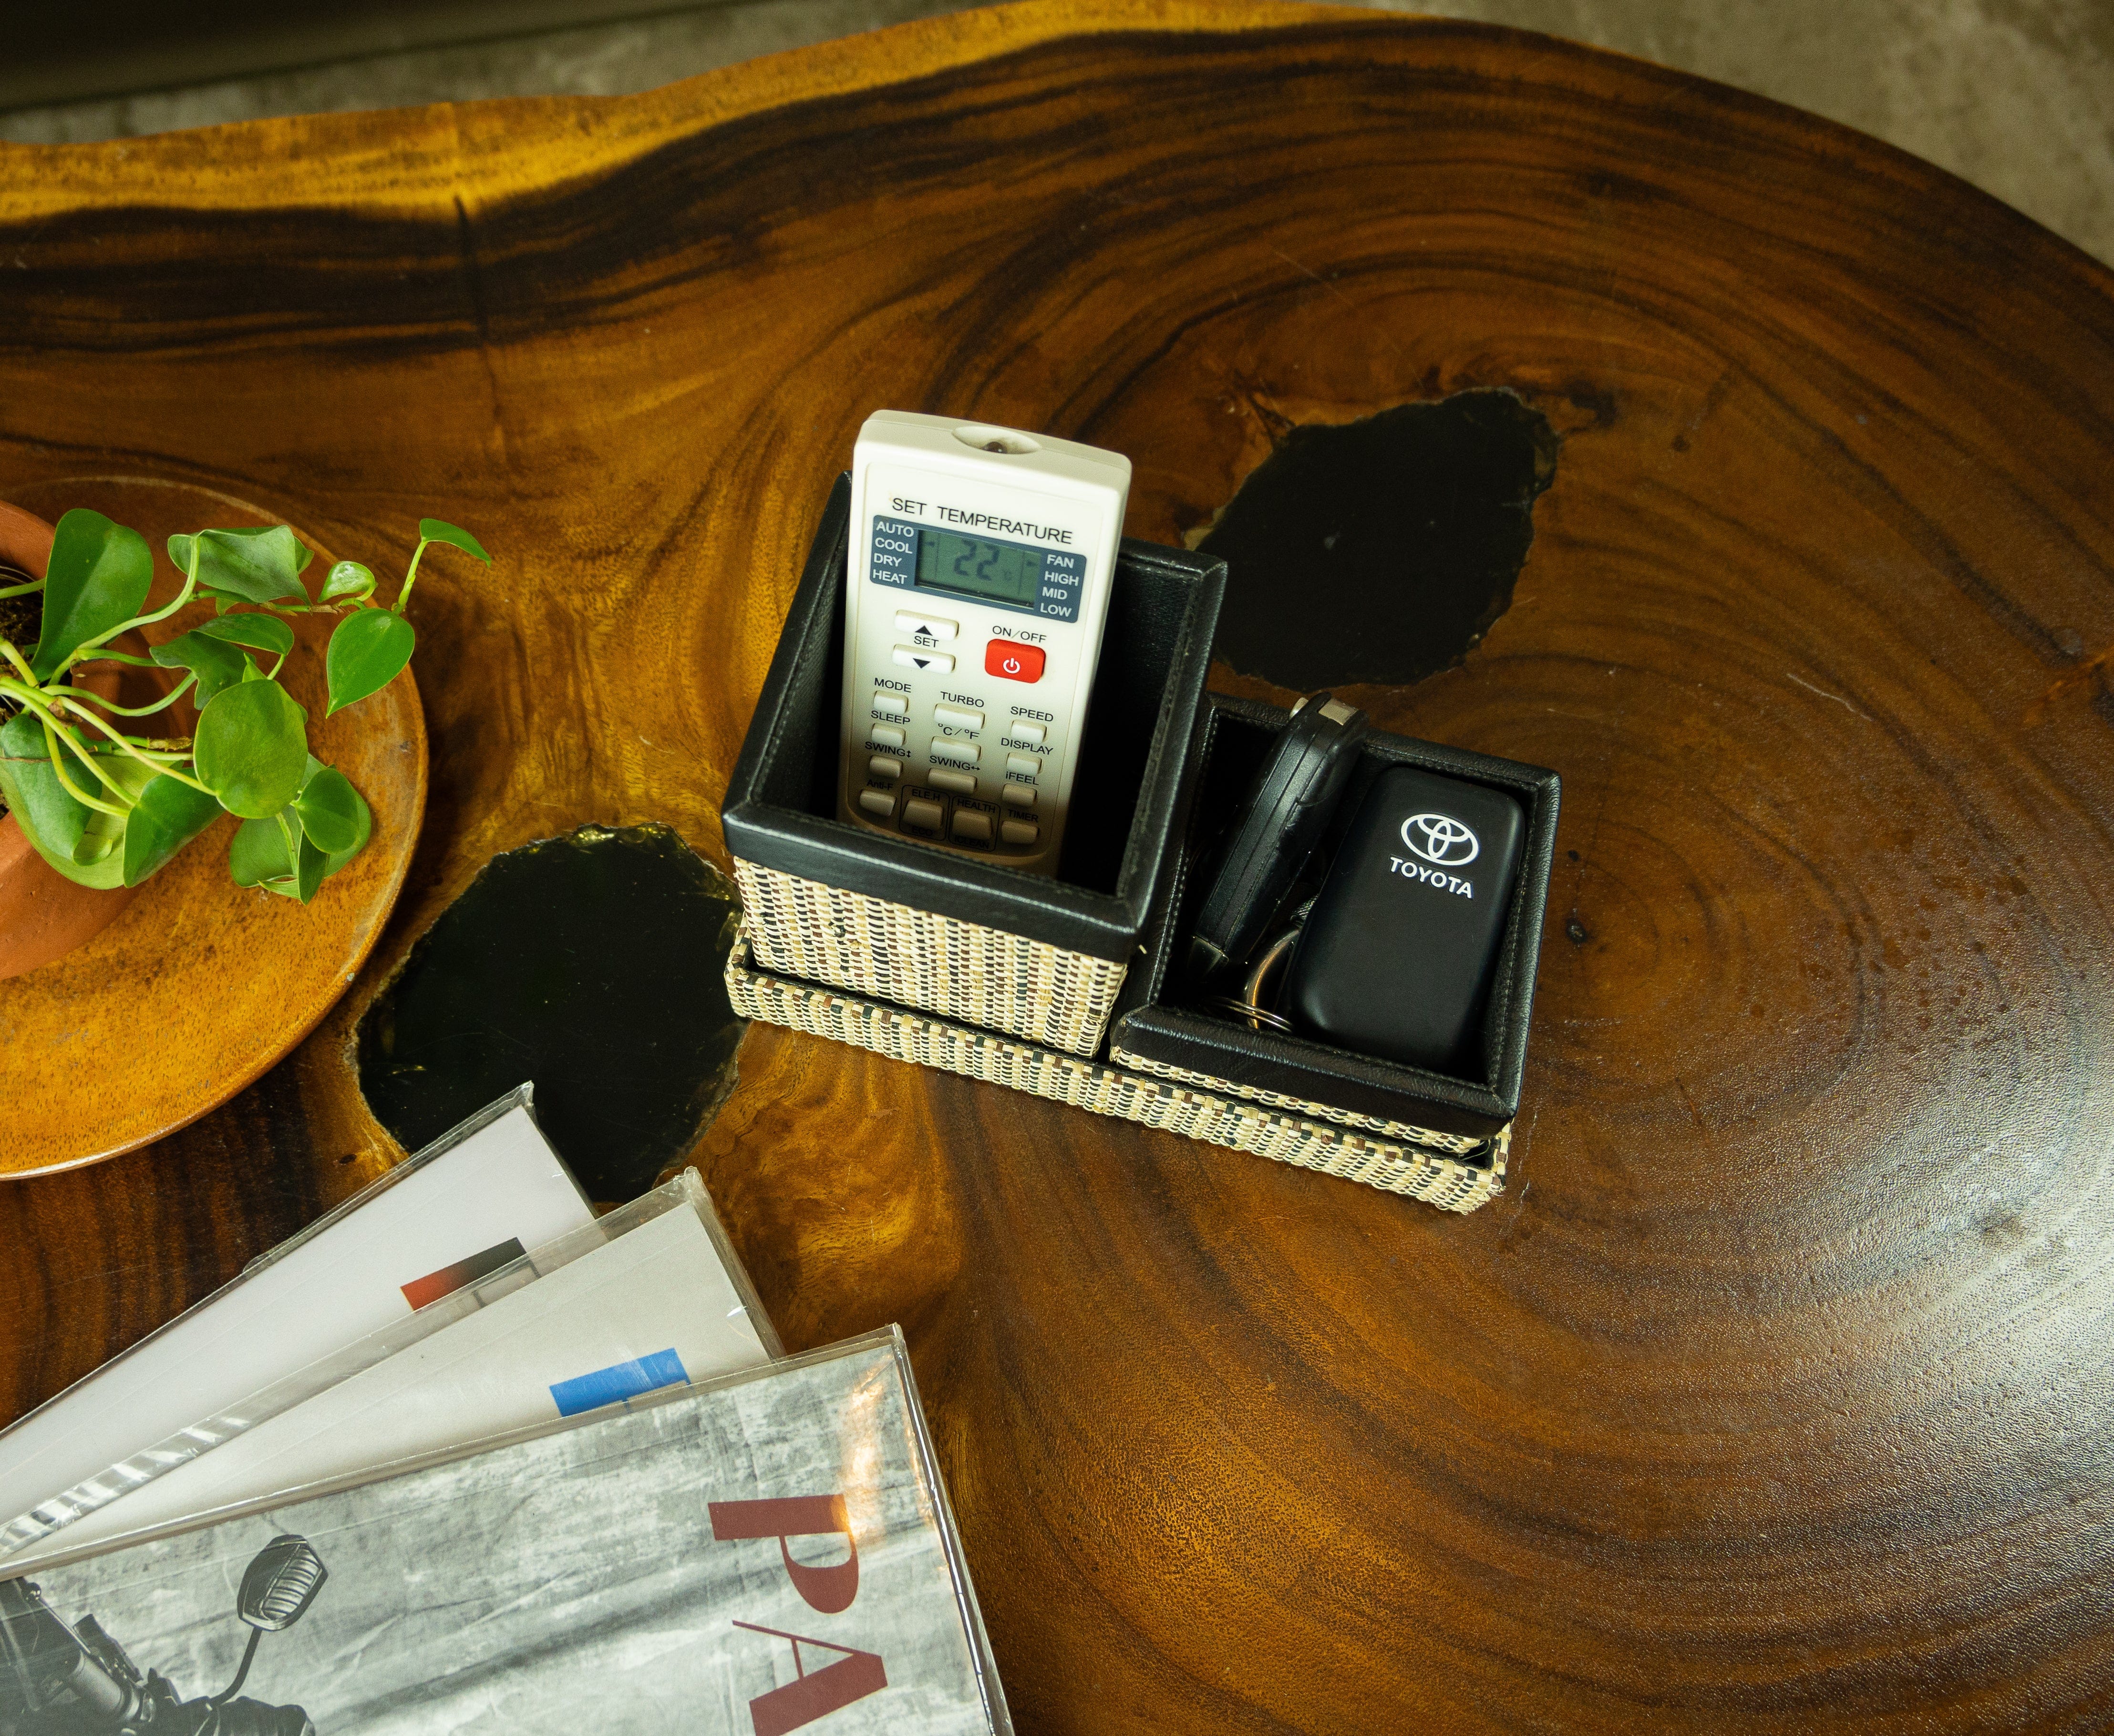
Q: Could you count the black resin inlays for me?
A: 2